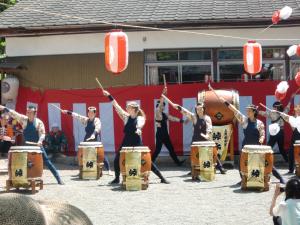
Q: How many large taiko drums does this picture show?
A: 1